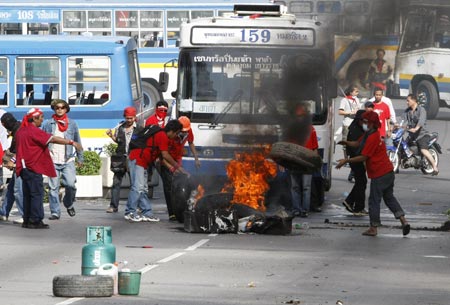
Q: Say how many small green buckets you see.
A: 1